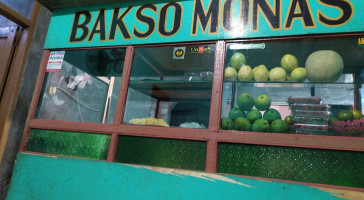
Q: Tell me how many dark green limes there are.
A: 9